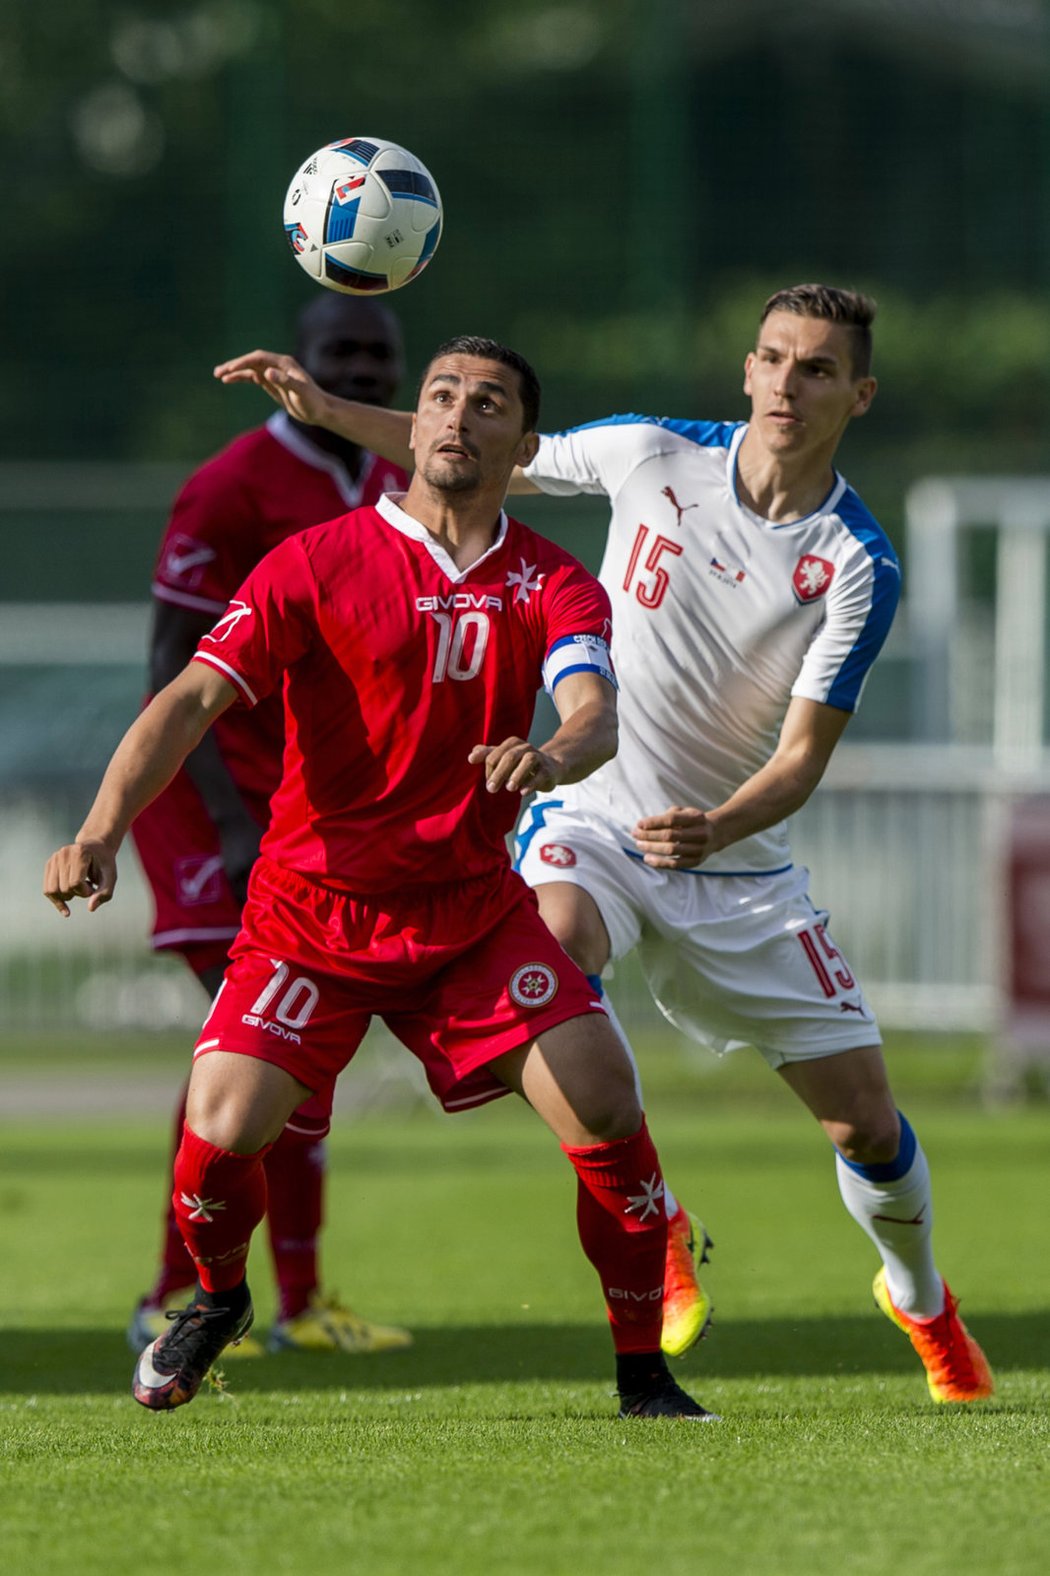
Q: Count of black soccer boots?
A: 2